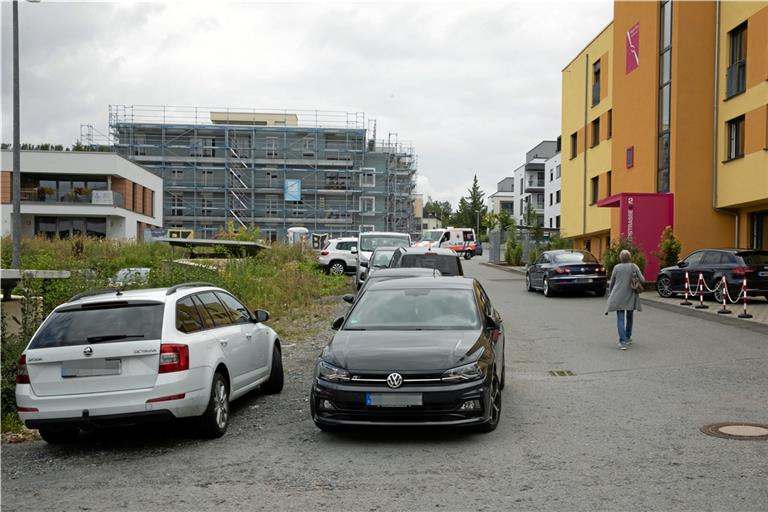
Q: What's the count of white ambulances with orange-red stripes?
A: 1